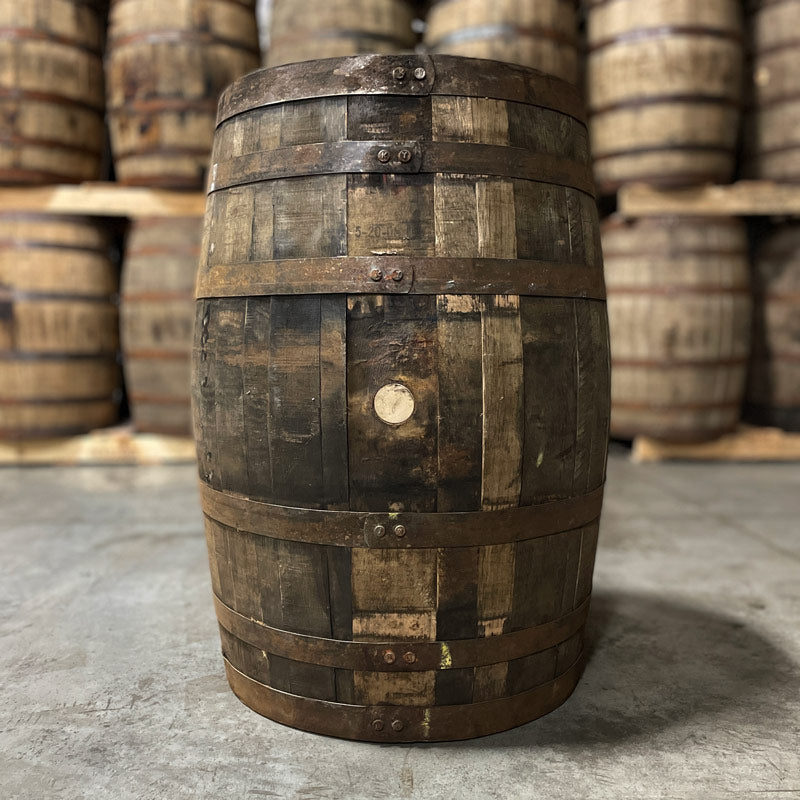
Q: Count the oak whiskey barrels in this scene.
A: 11